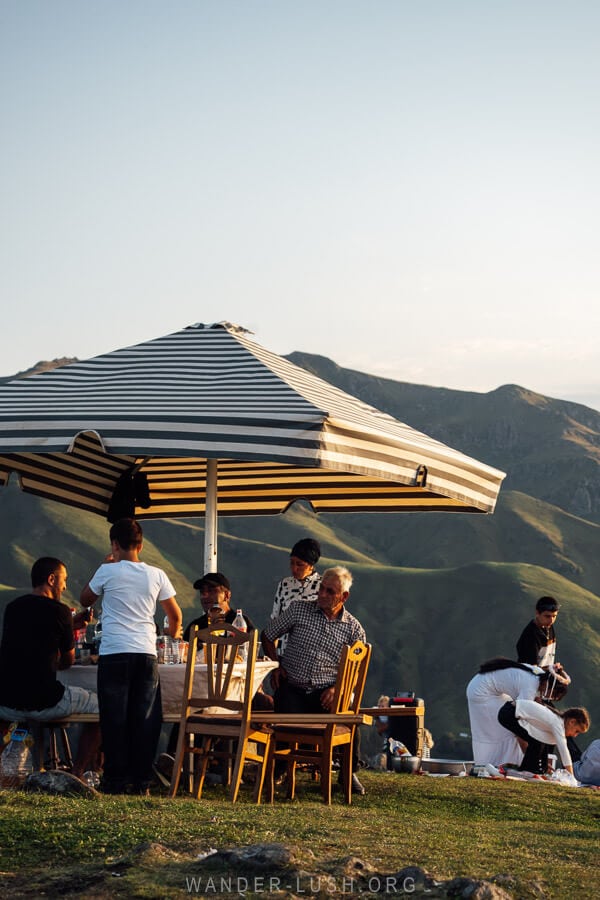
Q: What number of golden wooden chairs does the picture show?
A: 2